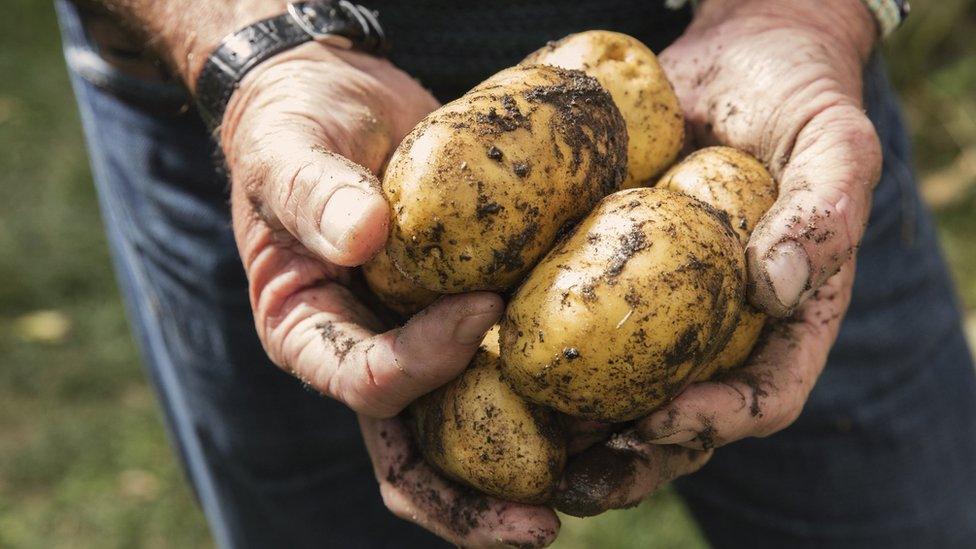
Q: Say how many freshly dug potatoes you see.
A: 6